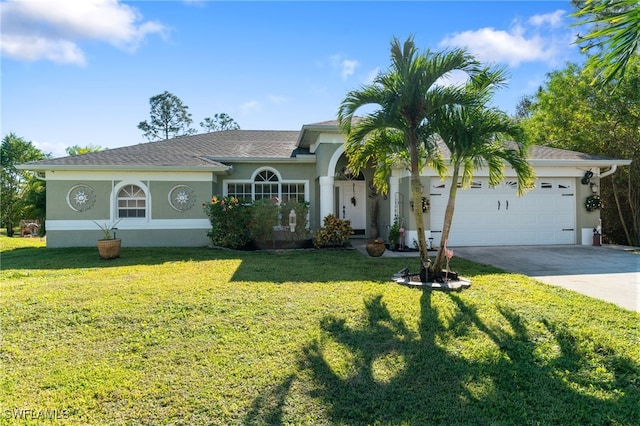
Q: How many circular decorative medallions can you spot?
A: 2